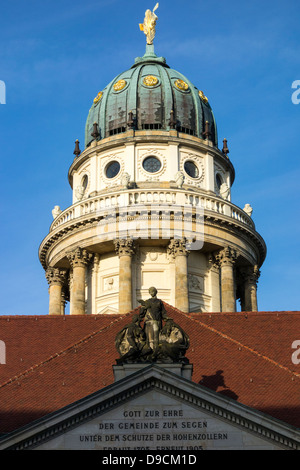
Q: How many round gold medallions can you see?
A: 5